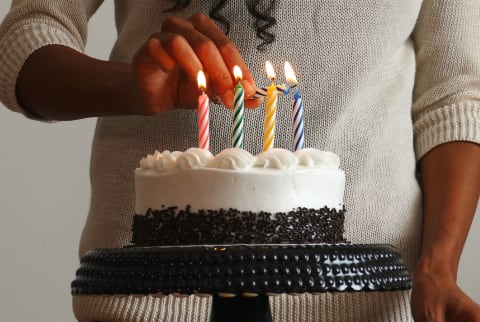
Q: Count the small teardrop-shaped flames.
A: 4